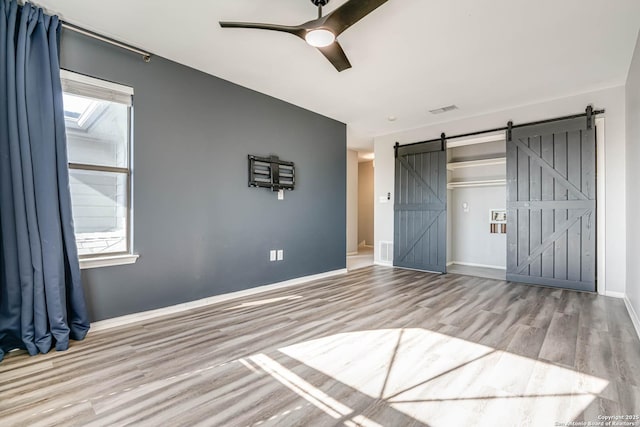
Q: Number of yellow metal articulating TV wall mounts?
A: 0